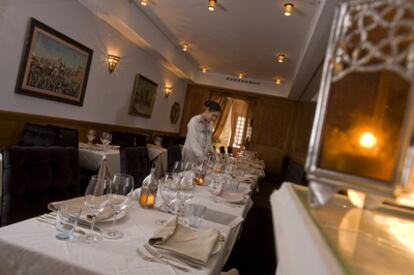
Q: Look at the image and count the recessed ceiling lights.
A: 8